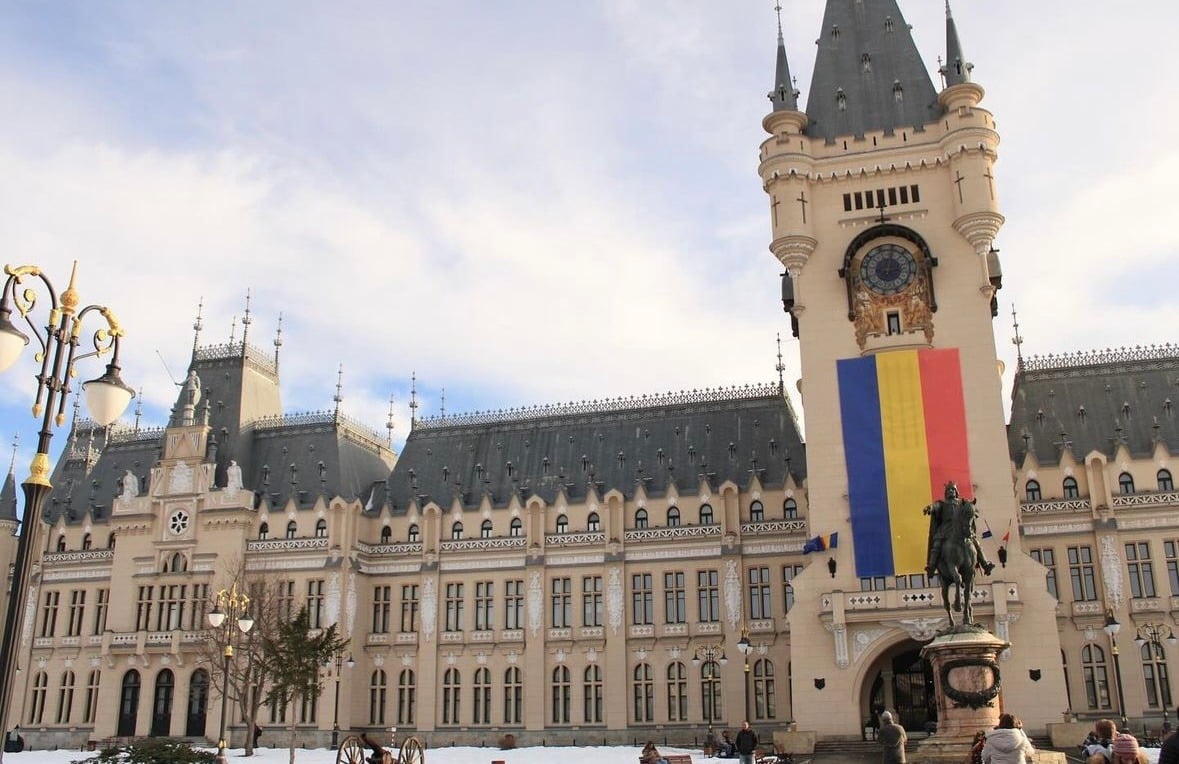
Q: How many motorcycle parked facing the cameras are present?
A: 0